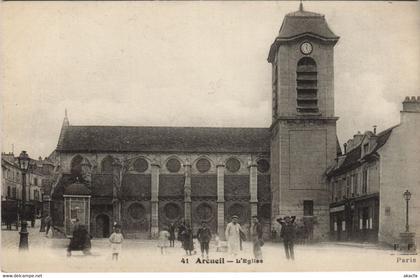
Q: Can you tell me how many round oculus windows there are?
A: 10